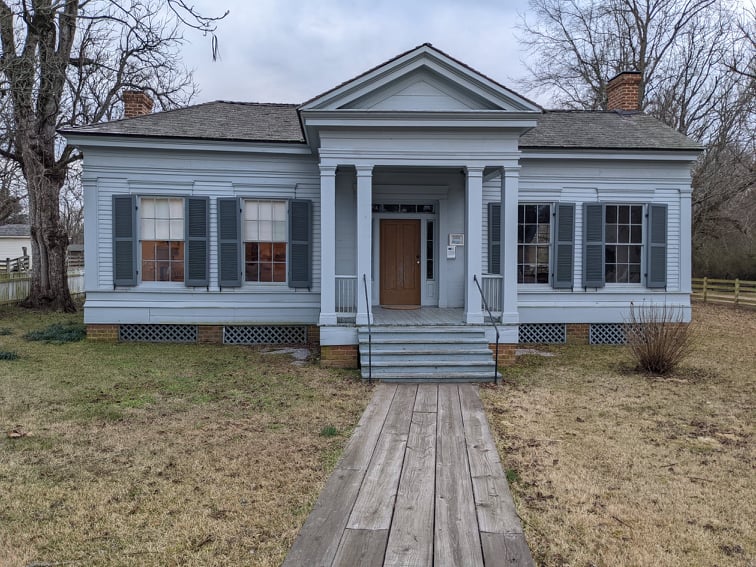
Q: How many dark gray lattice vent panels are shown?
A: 4